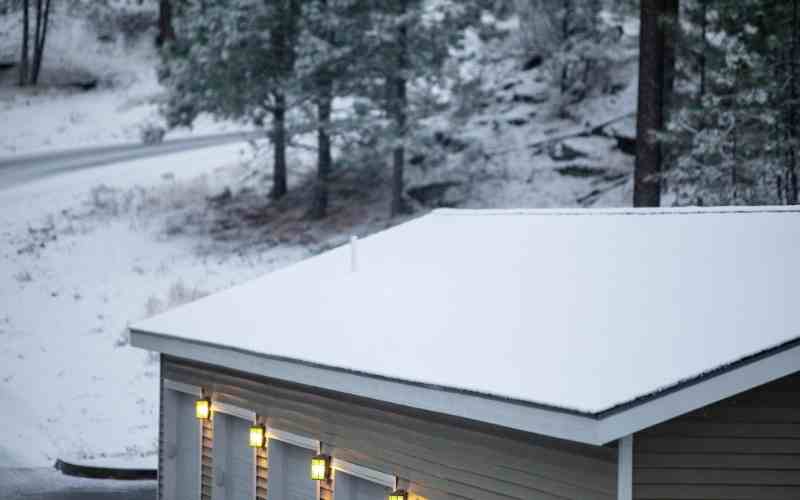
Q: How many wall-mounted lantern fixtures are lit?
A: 4